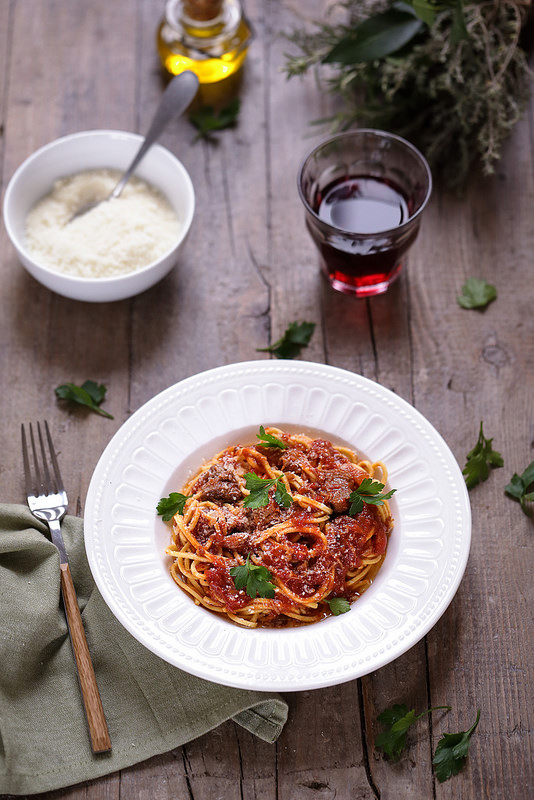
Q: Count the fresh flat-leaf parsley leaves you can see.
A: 14